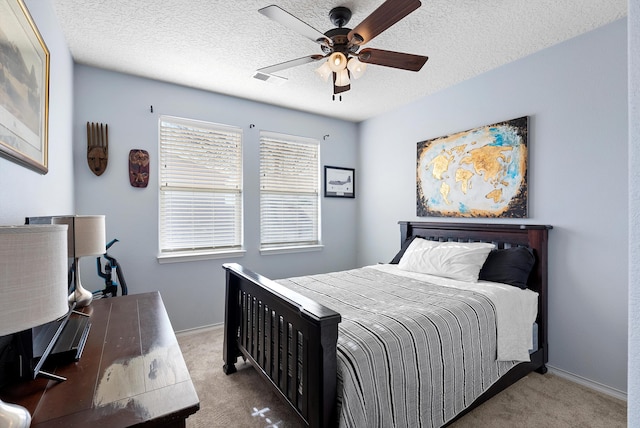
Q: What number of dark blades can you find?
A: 3